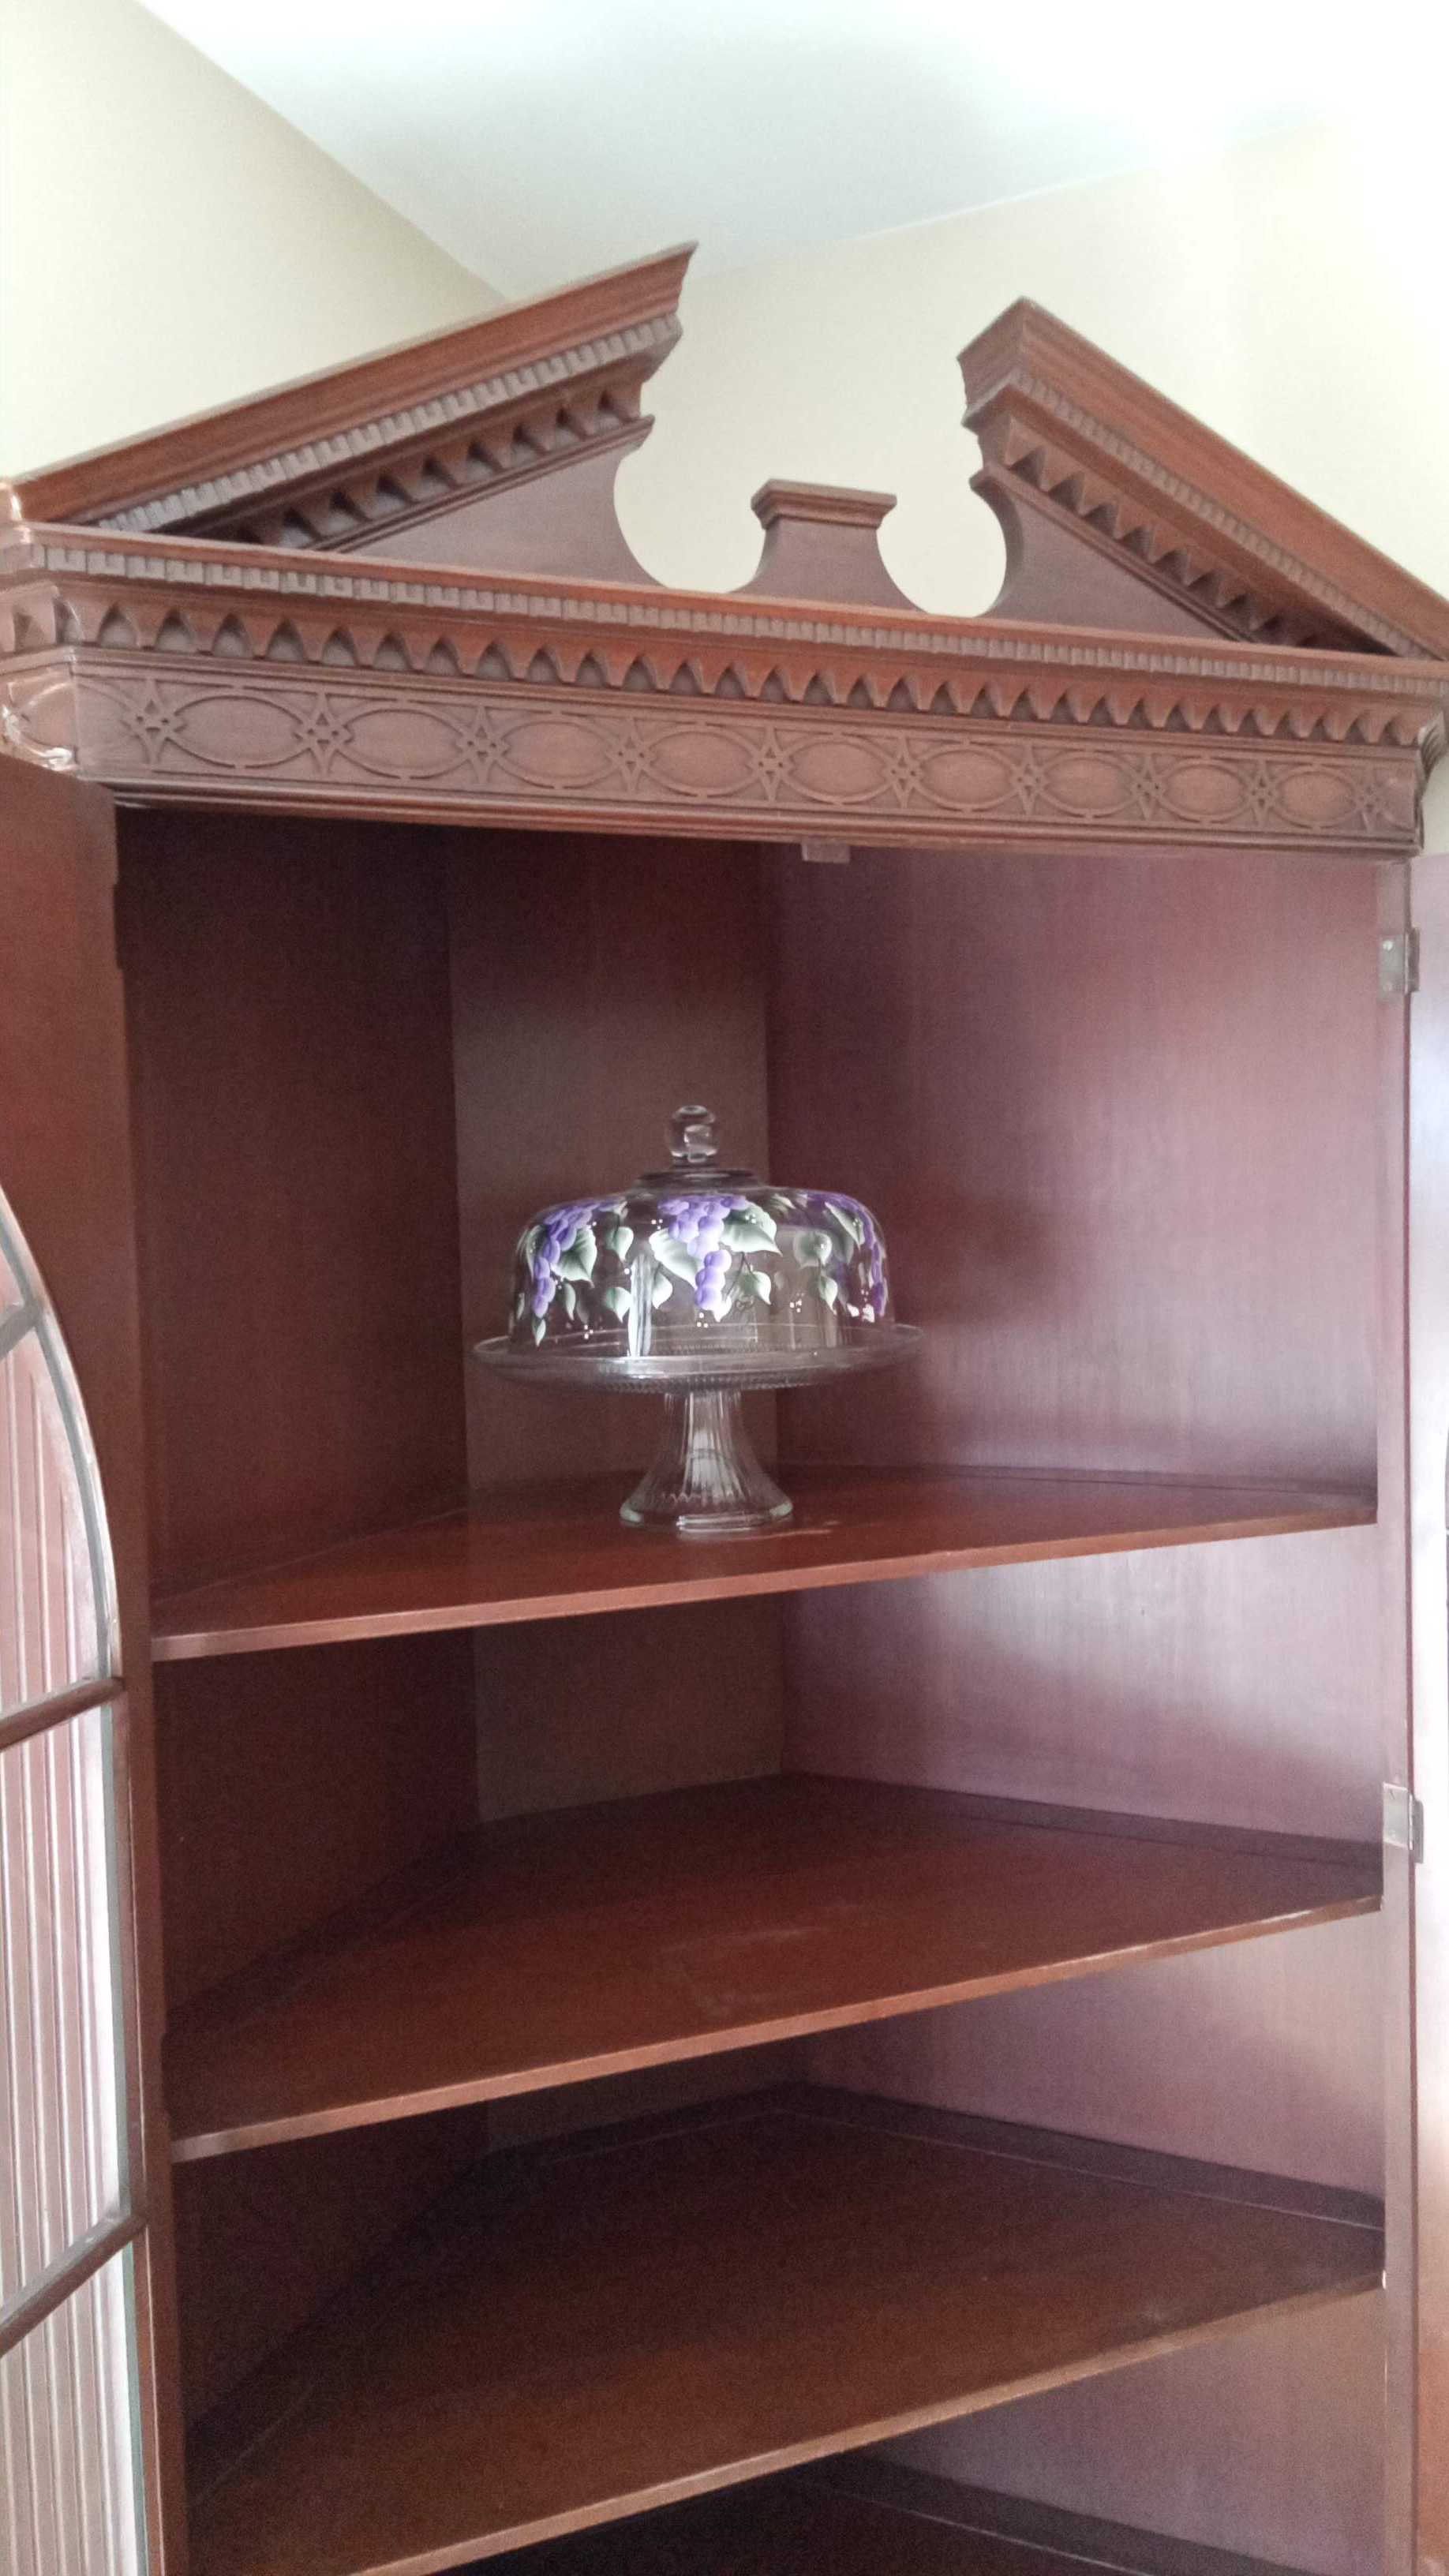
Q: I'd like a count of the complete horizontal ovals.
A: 9